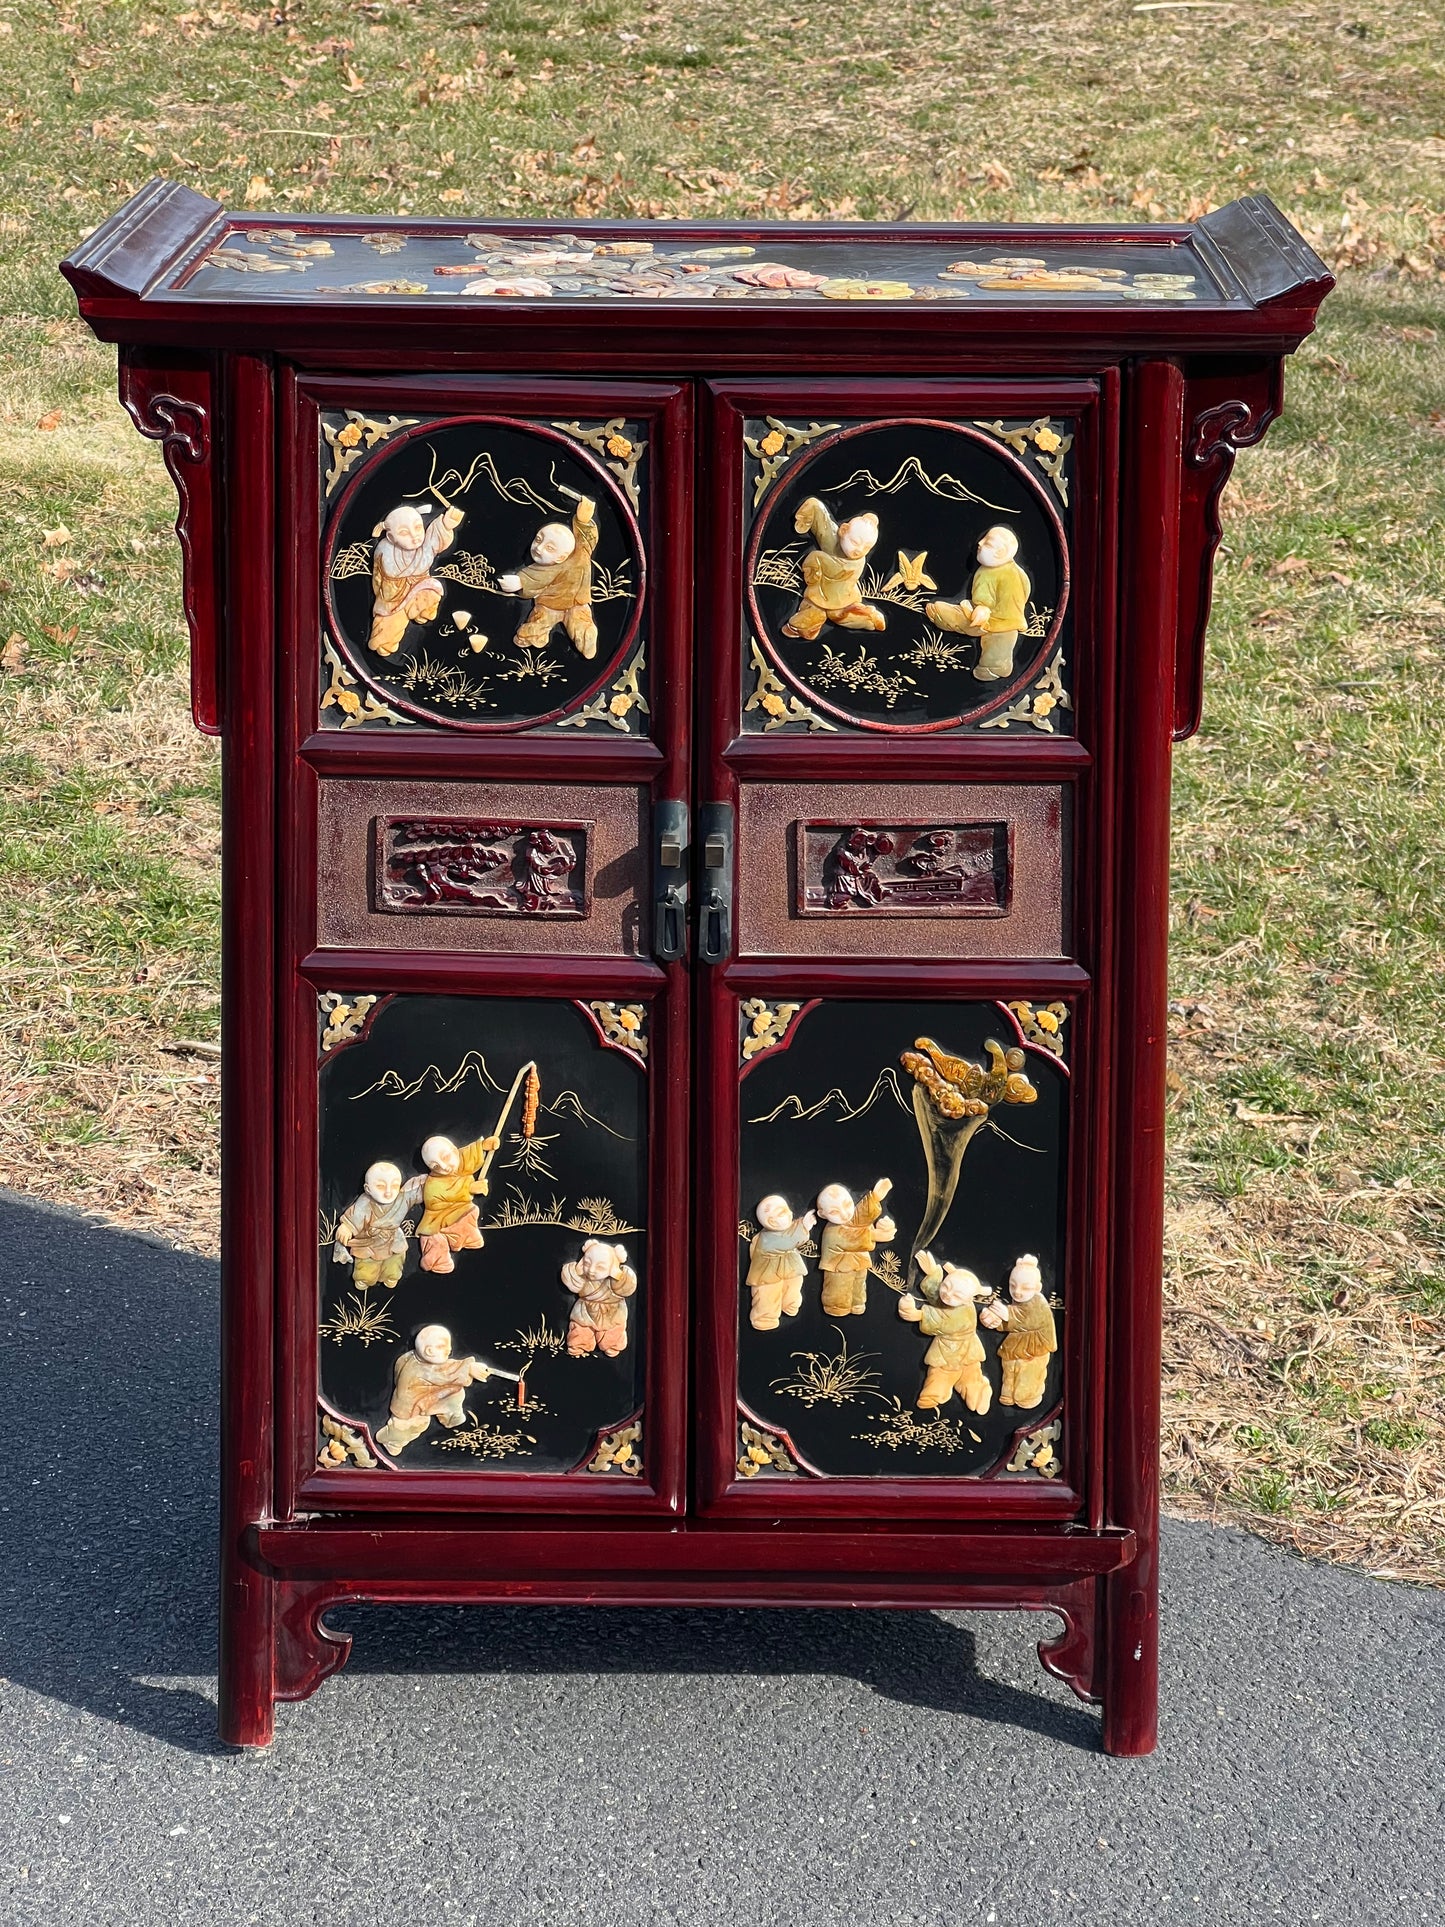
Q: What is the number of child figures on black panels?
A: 12